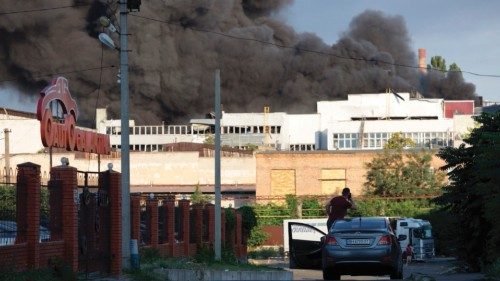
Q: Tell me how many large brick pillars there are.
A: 3